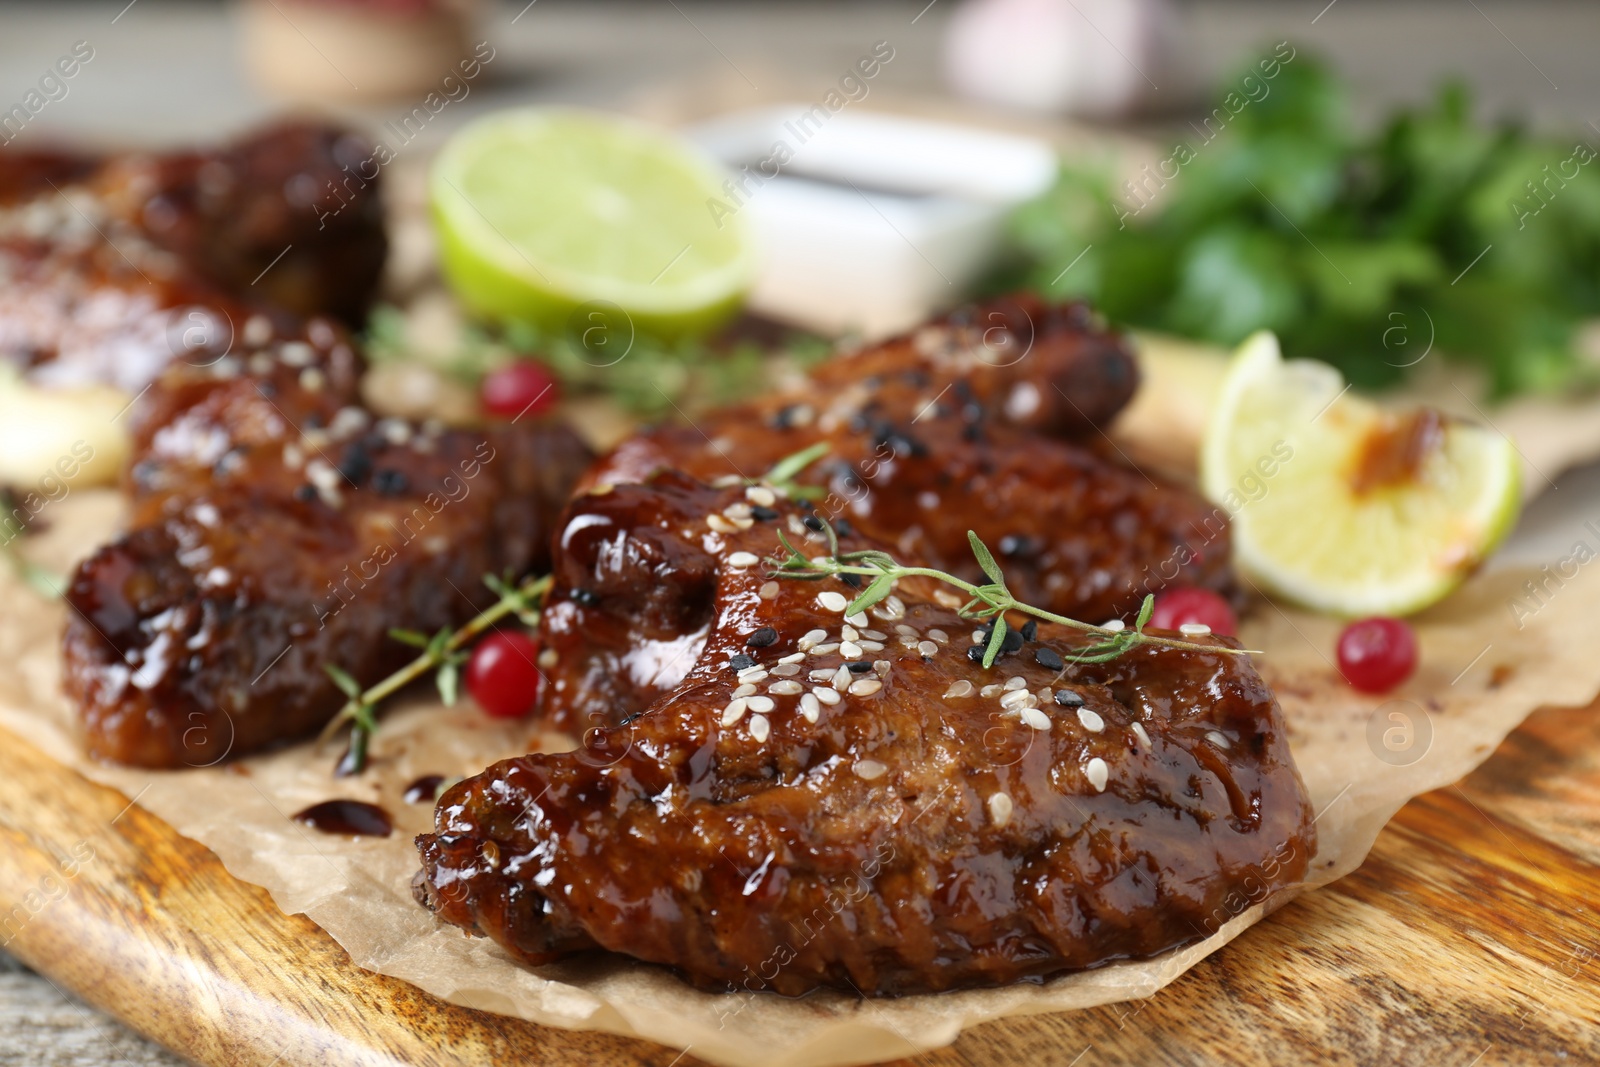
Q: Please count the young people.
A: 0